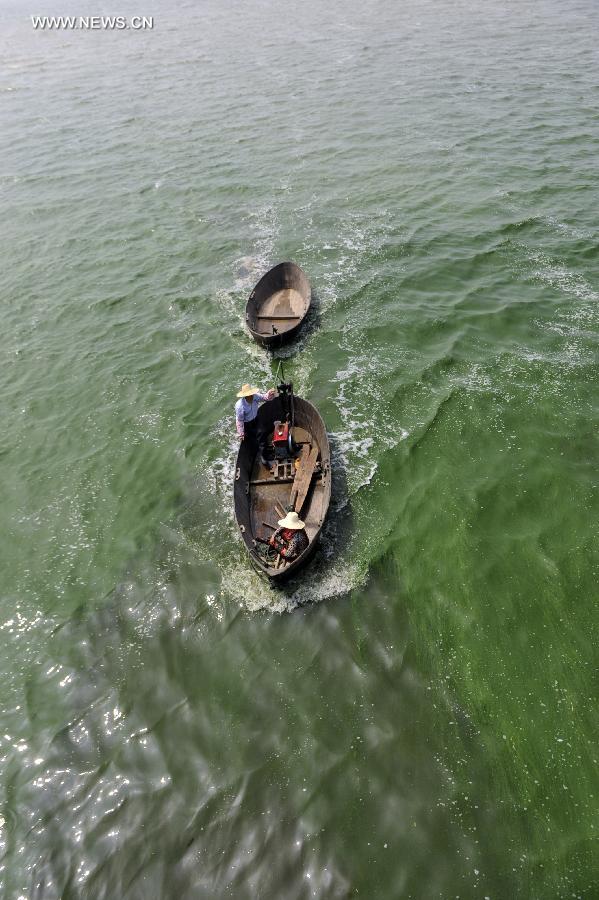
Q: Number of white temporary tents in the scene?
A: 0